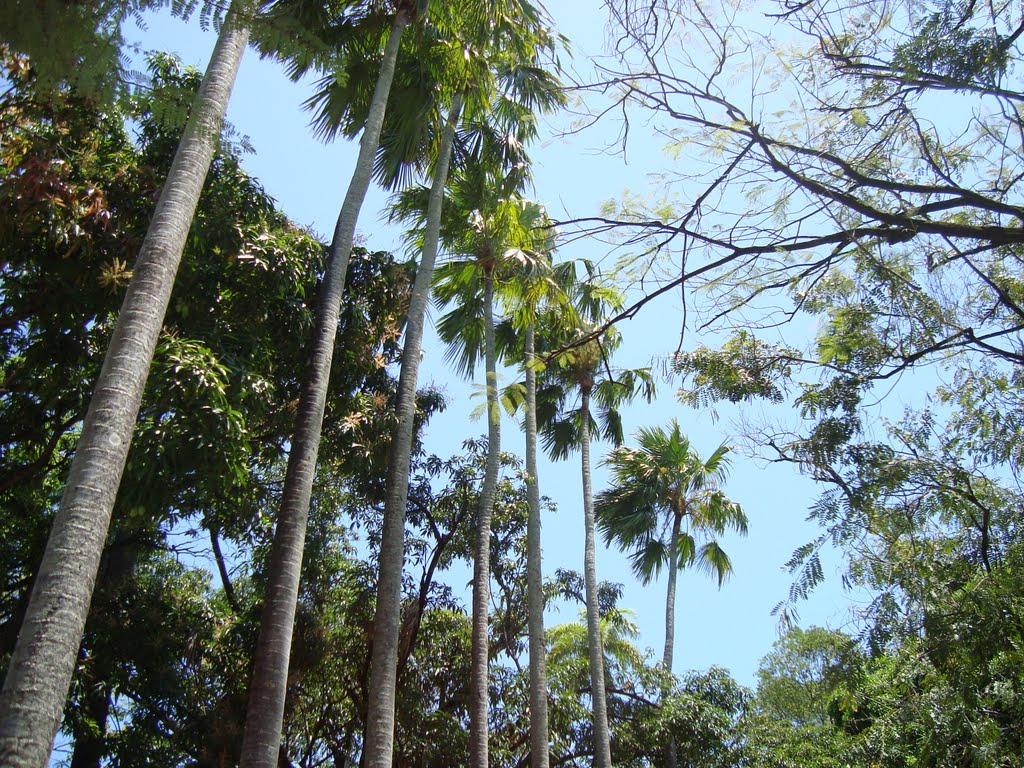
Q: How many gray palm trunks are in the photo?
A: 7